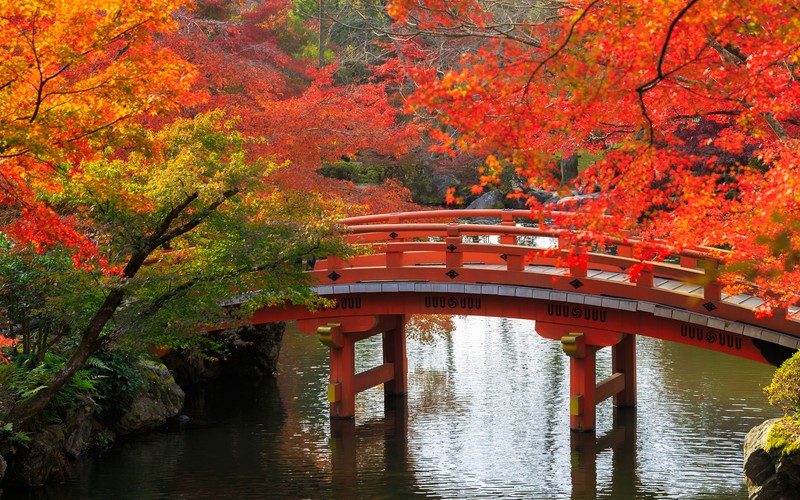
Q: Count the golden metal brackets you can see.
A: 4